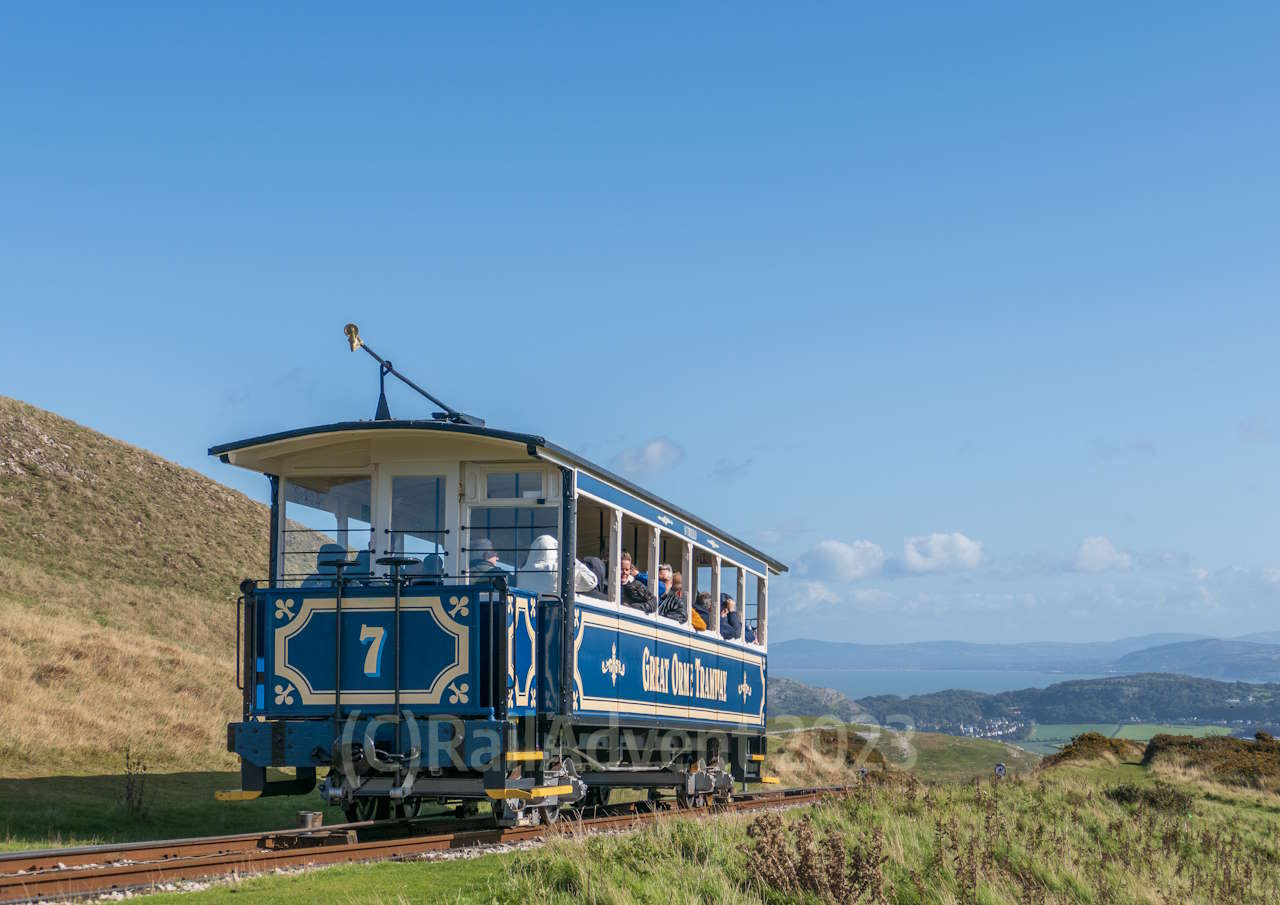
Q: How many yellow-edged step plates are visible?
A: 5